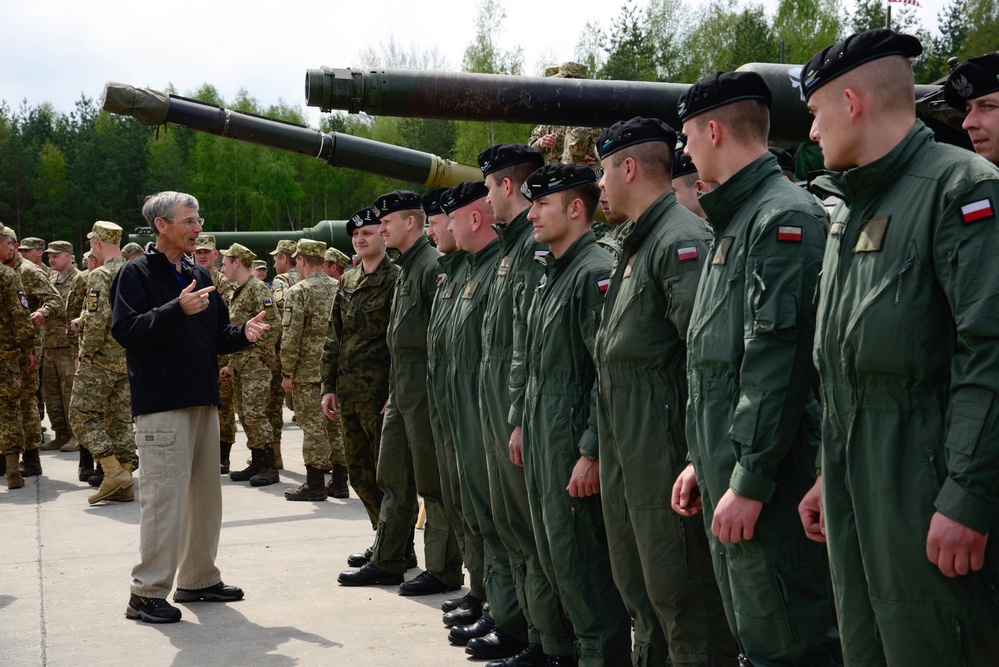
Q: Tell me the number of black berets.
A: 12